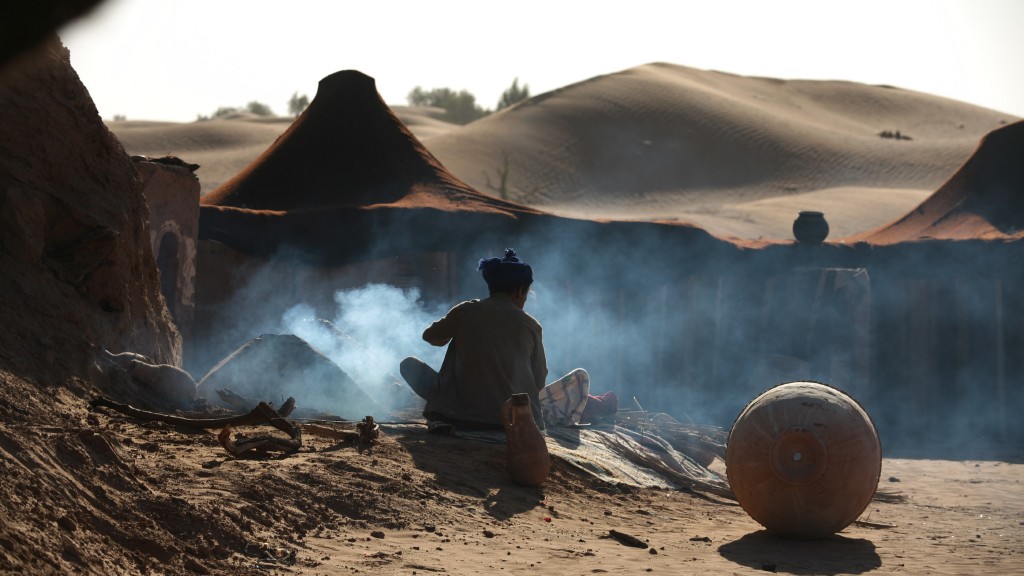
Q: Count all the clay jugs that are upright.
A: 2